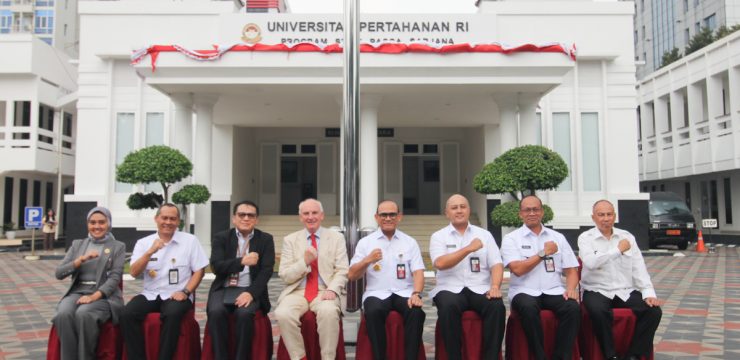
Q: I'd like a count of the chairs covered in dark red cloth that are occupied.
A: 8